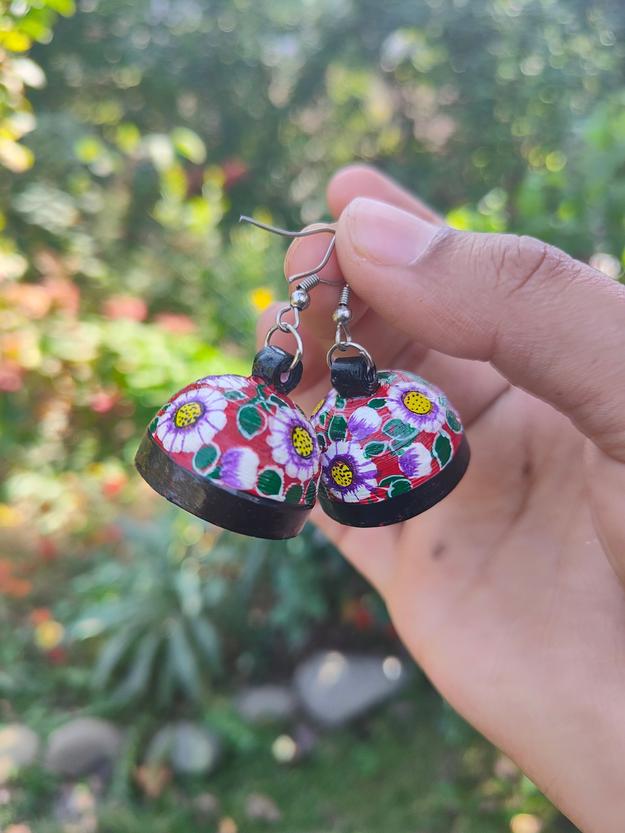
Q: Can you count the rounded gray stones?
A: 5